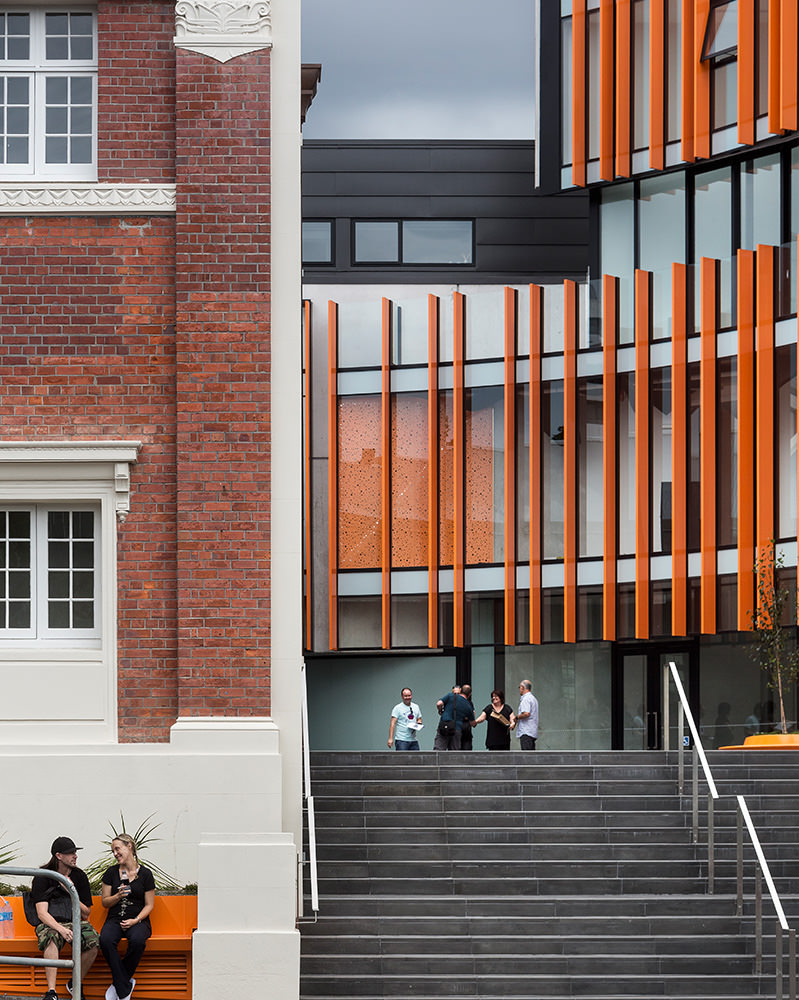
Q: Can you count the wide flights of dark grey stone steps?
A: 1